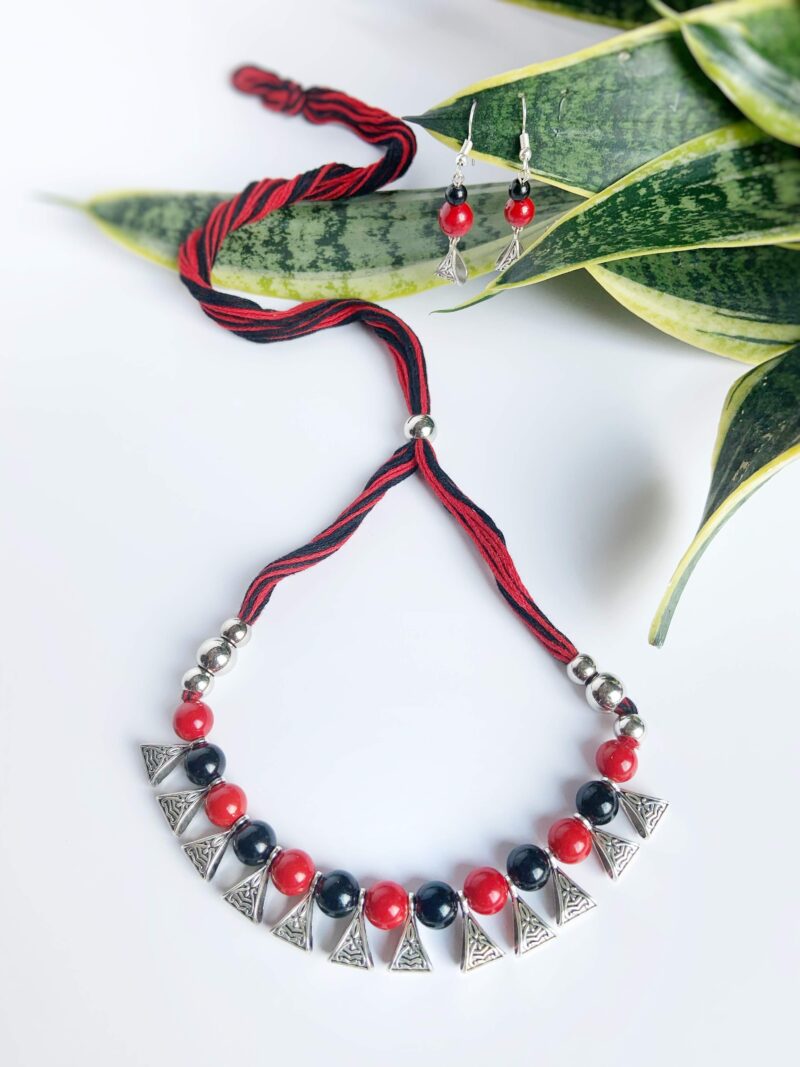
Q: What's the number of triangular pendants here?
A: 14